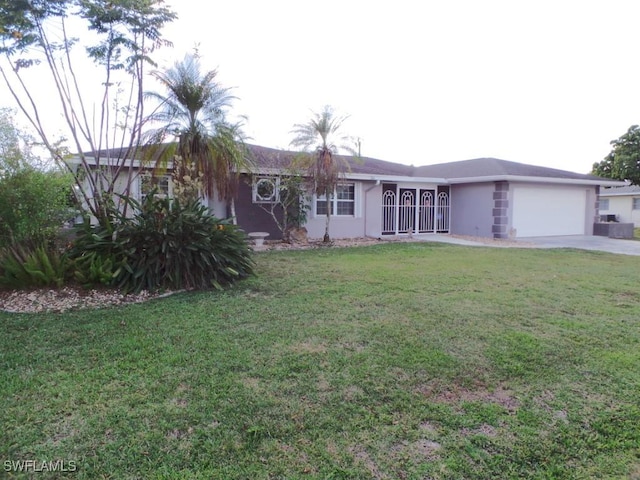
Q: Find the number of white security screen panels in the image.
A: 4